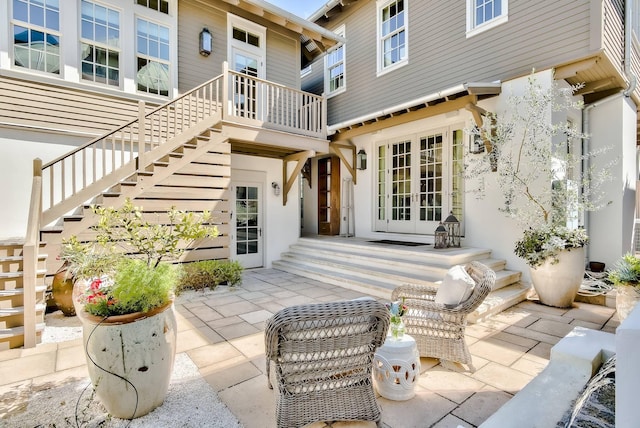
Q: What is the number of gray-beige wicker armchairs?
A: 2